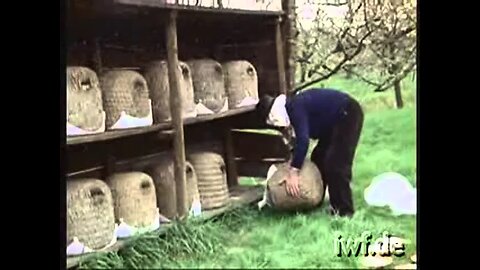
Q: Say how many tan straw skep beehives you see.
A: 10